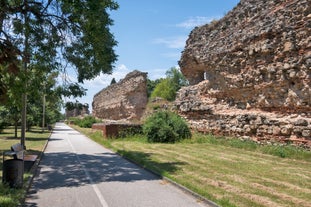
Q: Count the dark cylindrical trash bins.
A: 1